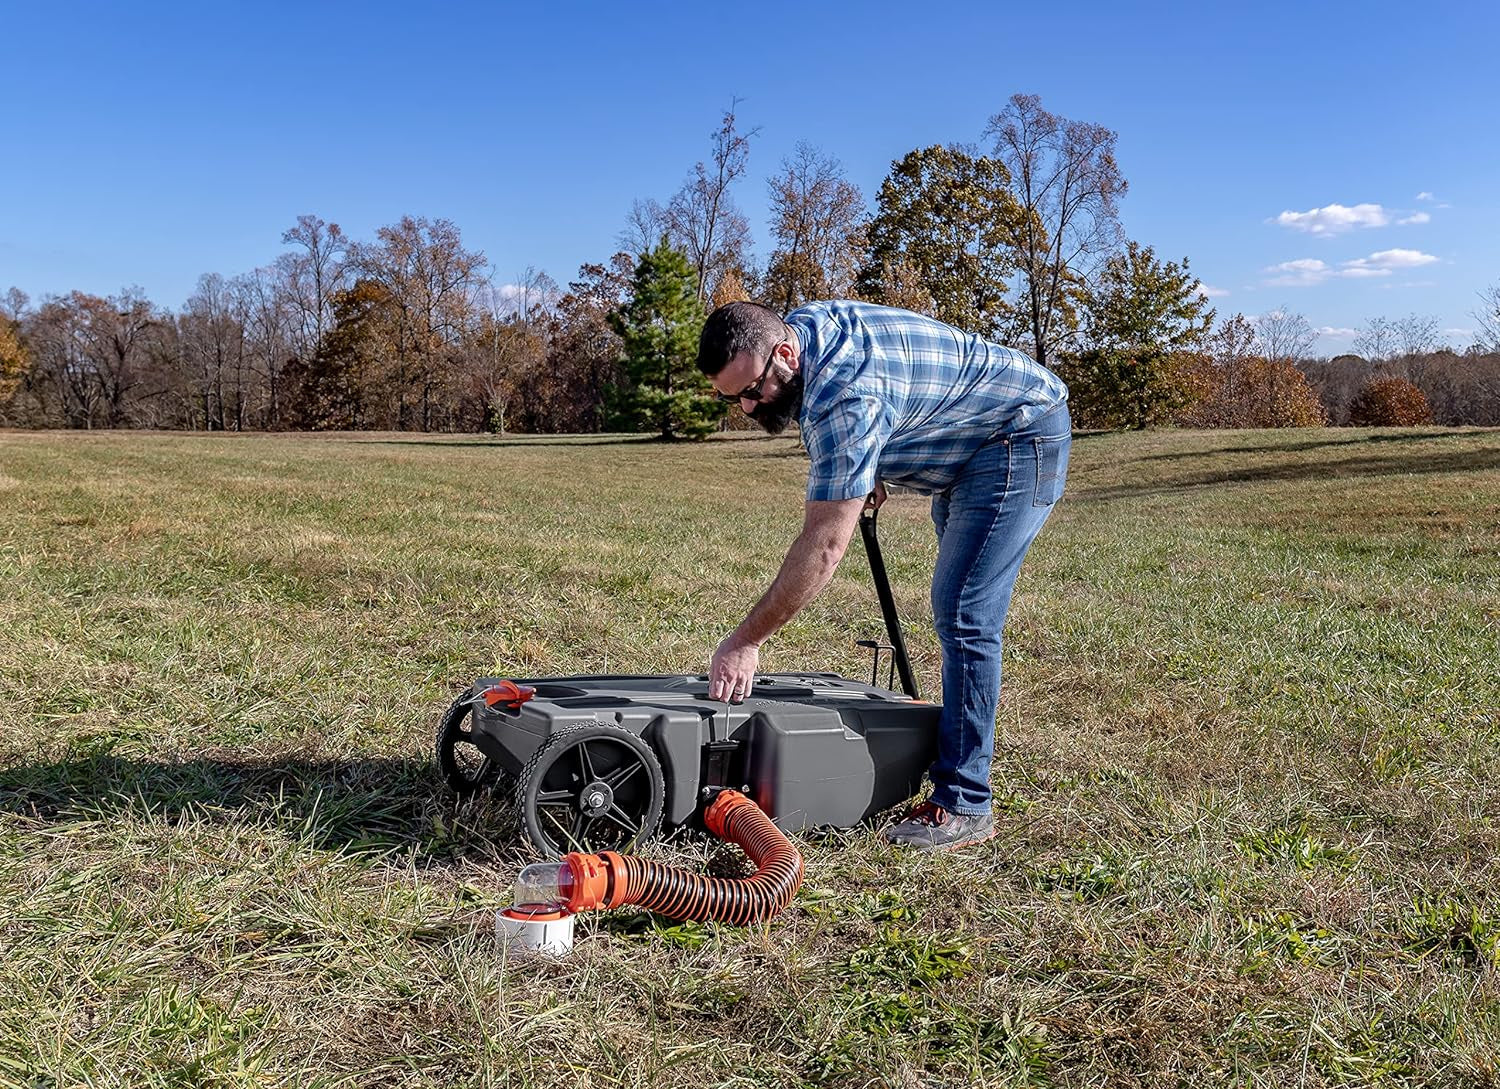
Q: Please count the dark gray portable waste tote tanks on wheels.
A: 1